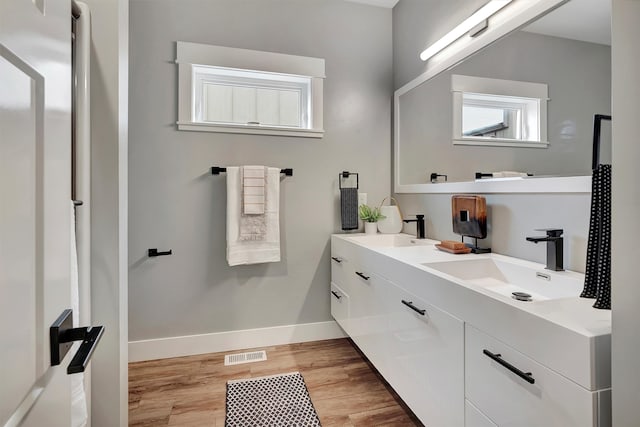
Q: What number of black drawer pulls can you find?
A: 5